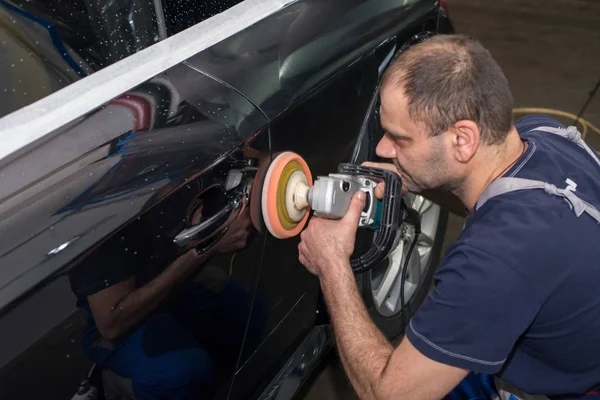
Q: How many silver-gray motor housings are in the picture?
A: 1